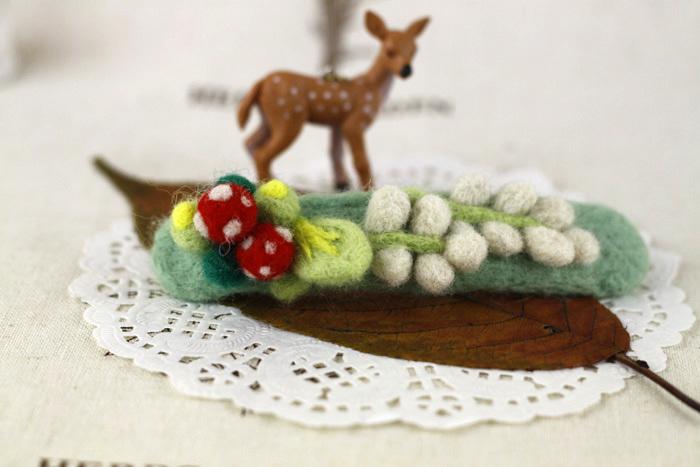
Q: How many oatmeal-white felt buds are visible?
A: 12